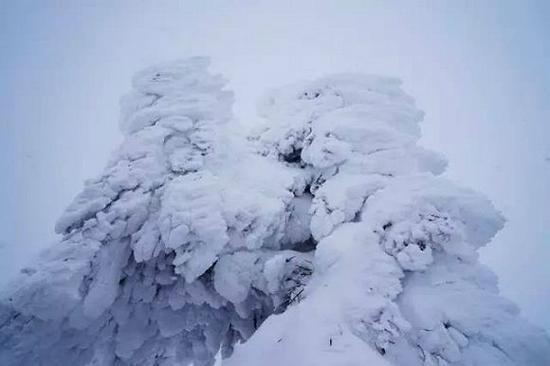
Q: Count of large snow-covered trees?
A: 2